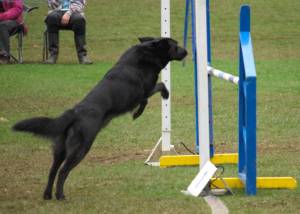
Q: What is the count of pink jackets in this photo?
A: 1